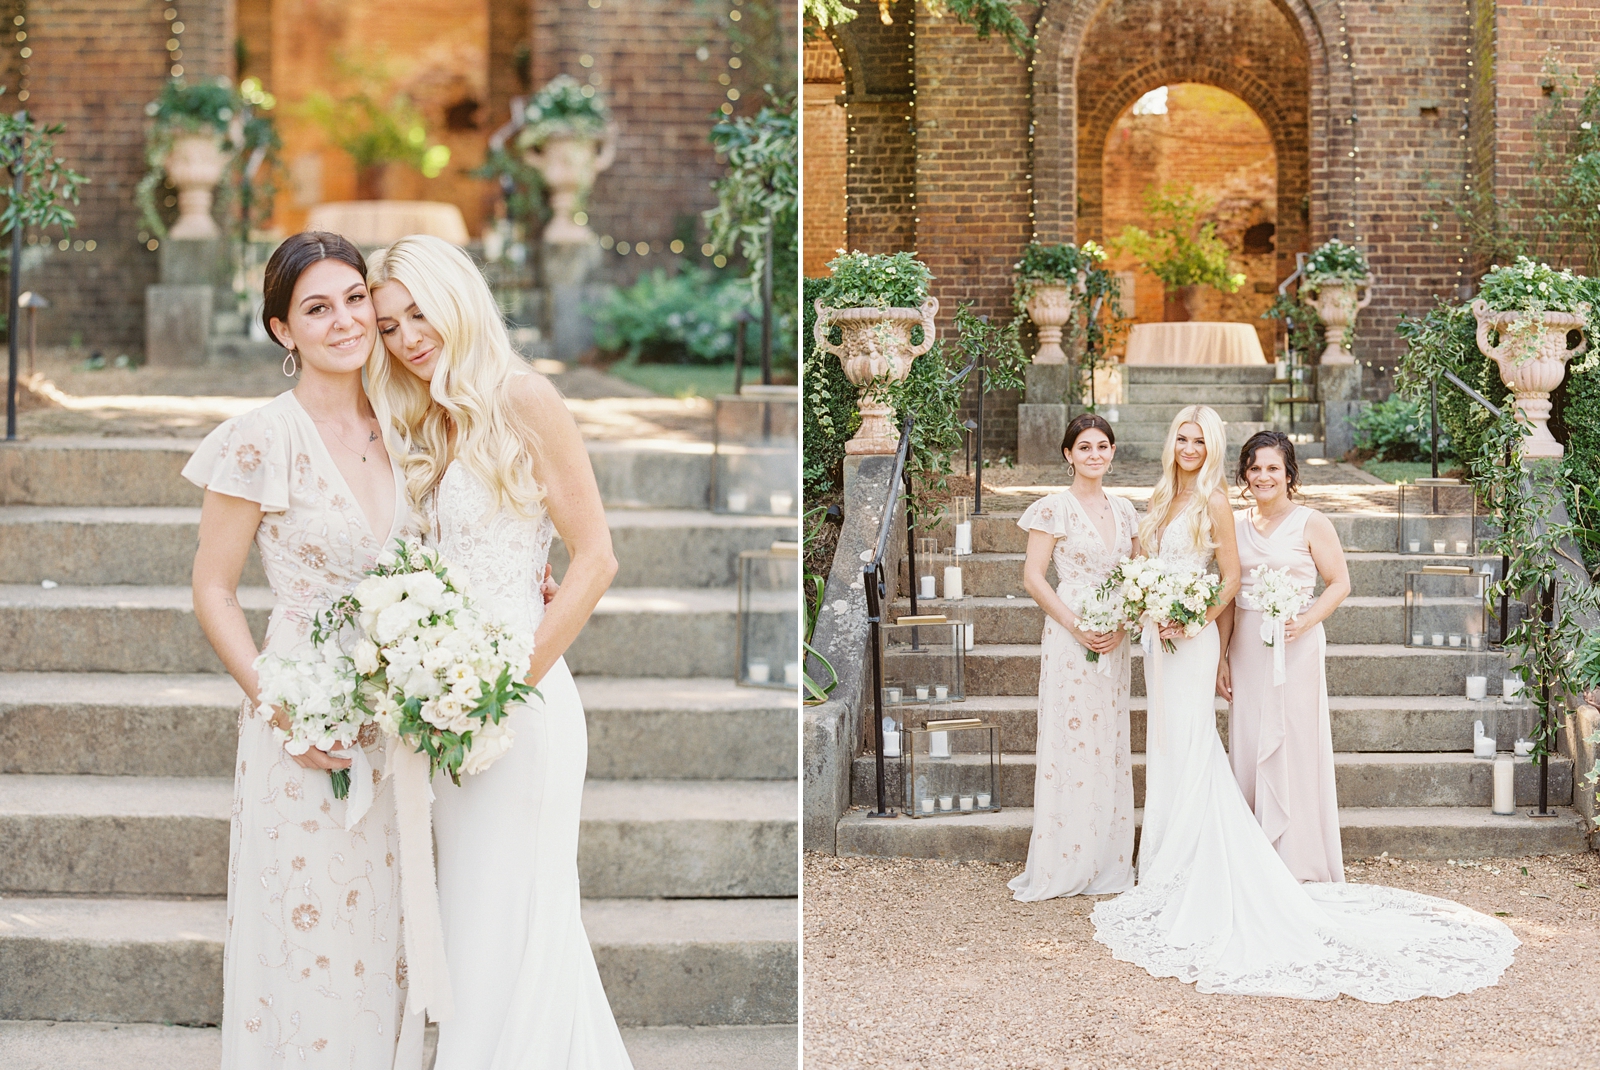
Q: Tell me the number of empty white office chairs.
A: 0